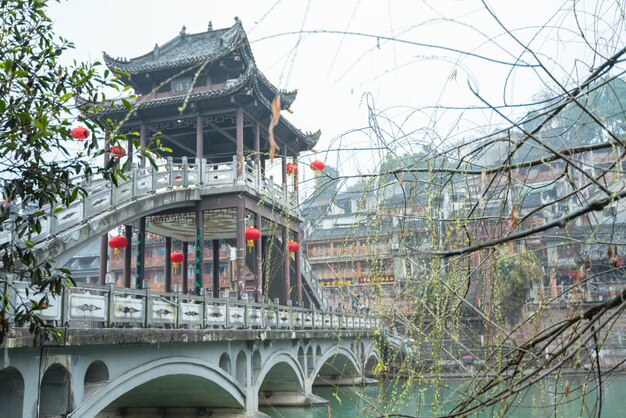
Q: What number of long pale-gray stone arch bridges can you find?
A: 1